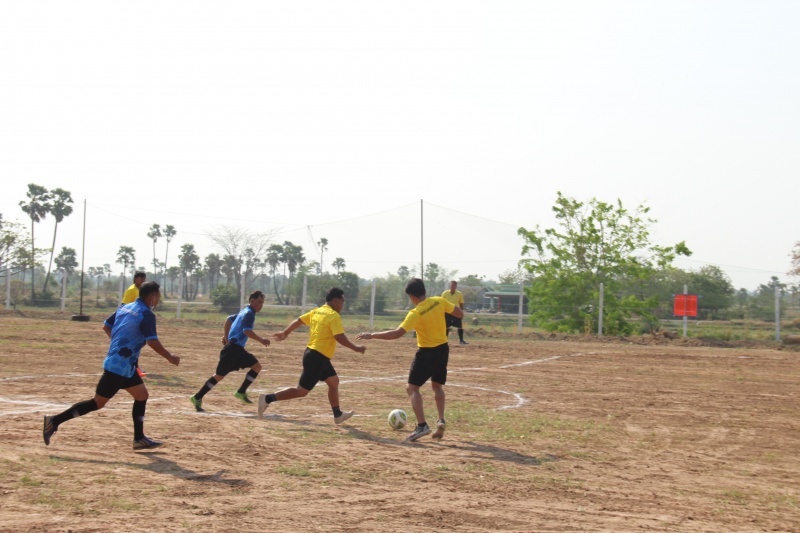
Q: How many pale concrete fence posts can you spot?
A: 11